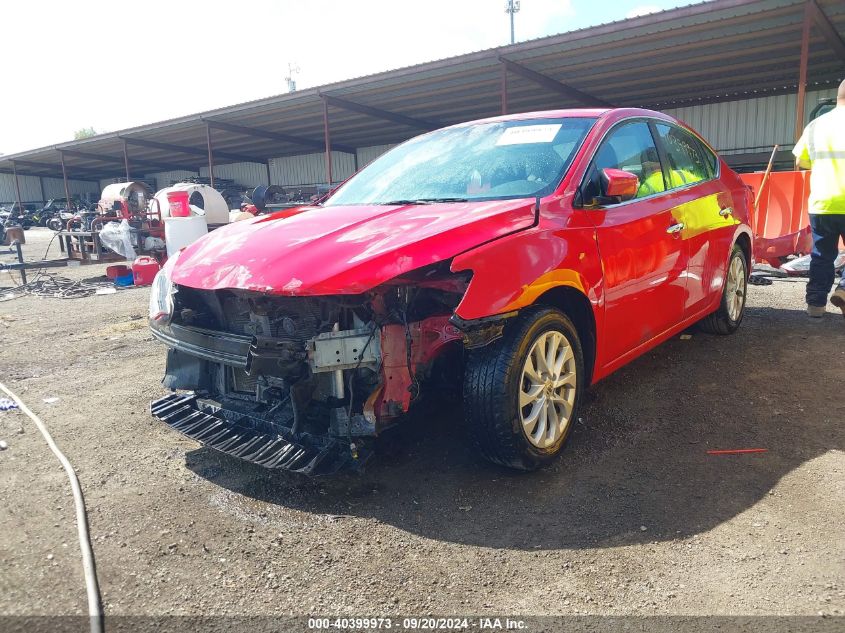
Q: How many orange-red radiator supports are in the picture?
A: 1